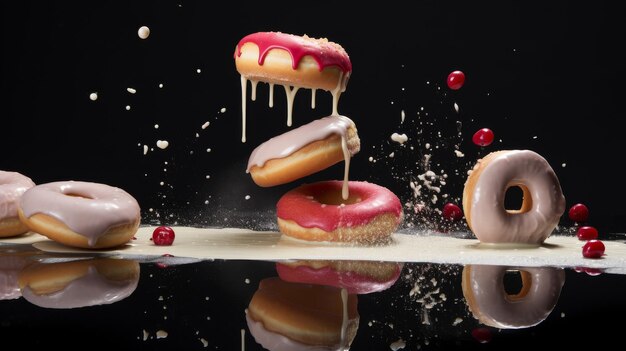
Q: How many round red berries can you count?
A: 7